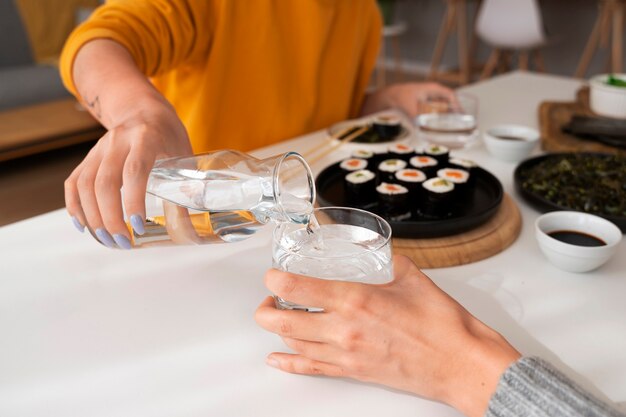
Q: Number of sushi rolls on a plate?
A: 12